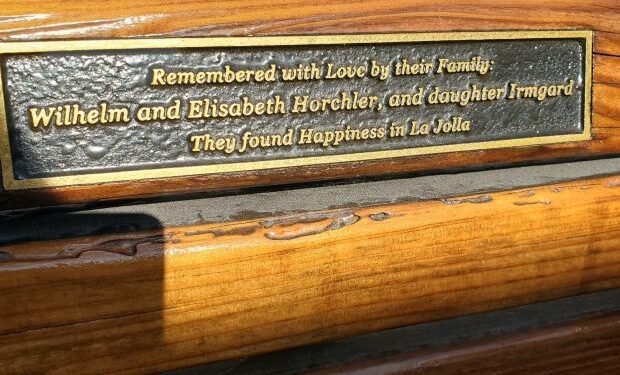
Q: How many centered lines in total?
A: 3